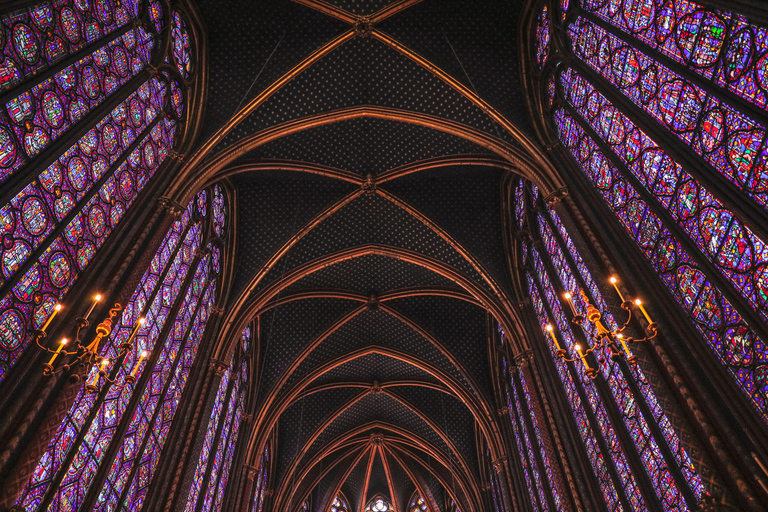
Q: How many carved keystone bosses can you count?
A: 5